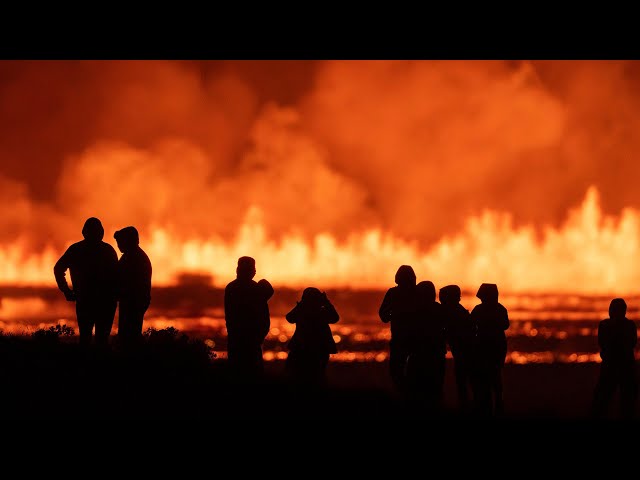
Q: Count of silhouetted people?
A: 10